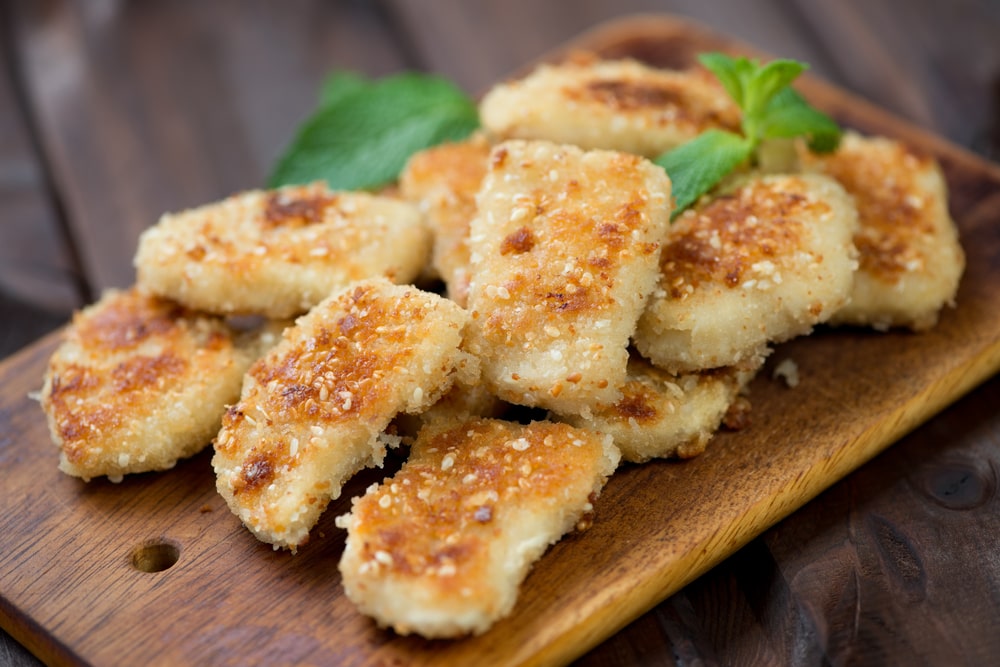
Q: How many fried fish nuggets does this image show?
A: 10